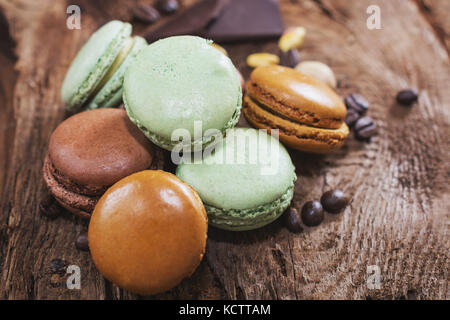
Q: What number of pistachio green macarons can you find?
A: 3